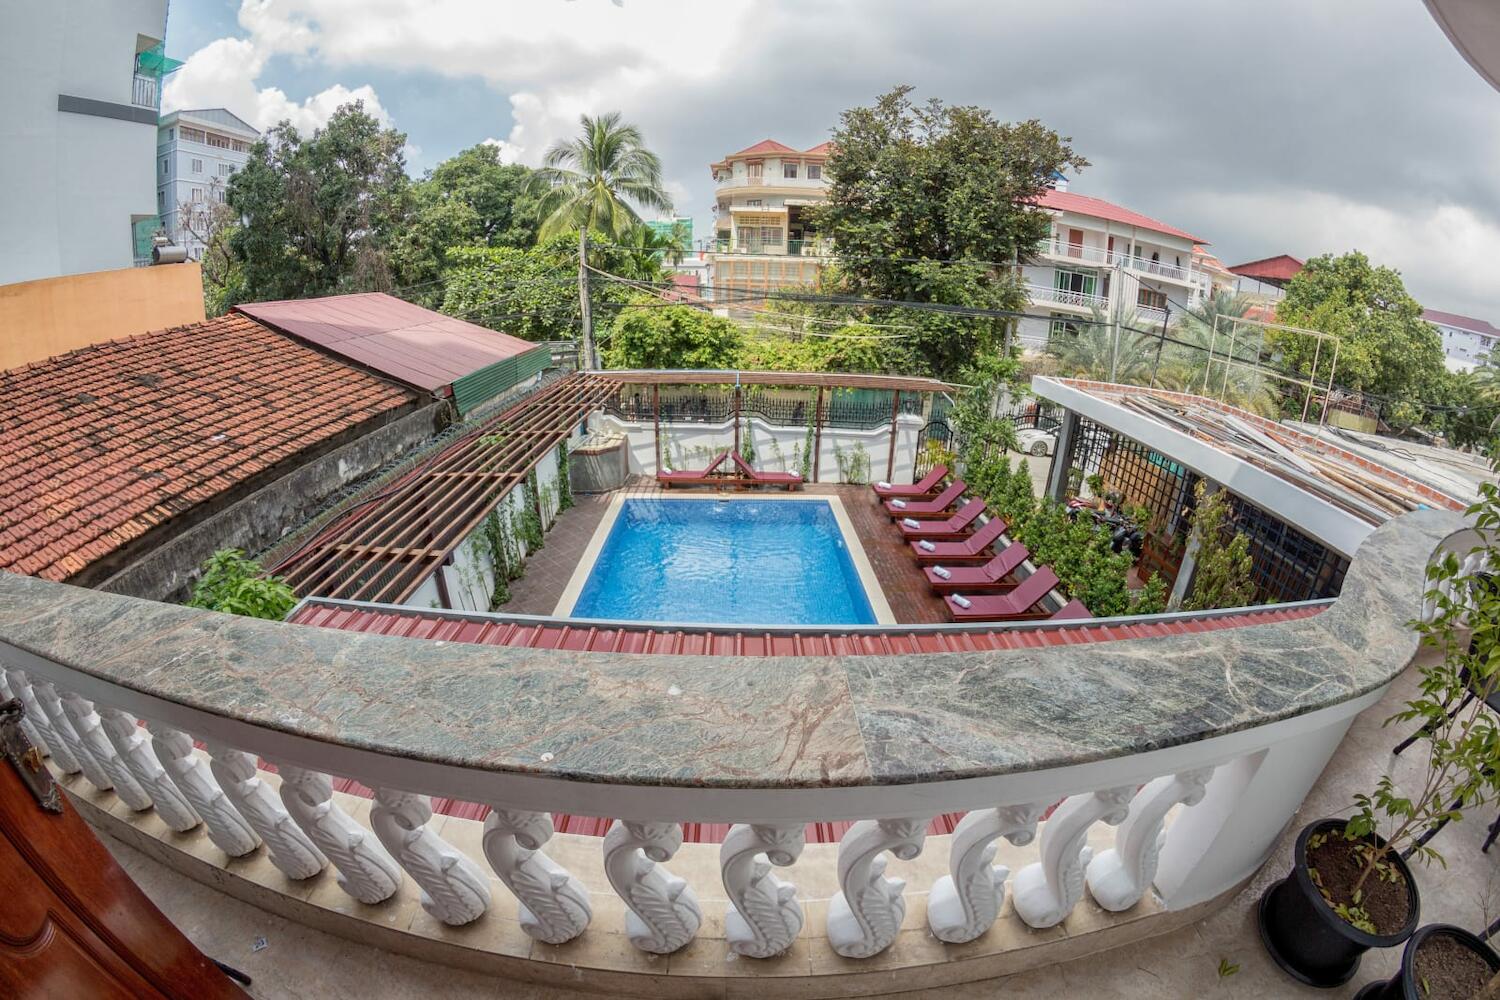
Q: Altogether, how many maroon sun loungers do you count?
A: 9